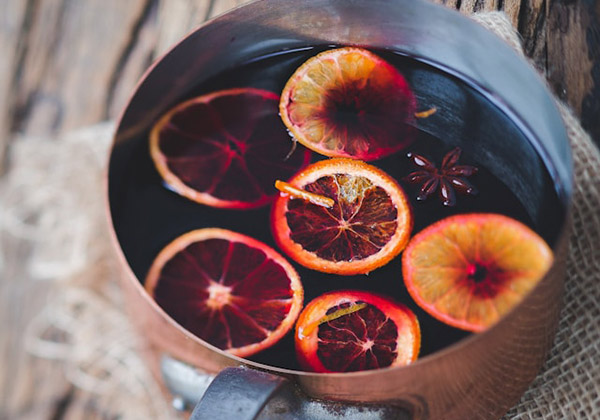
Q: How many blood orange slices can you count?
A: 6